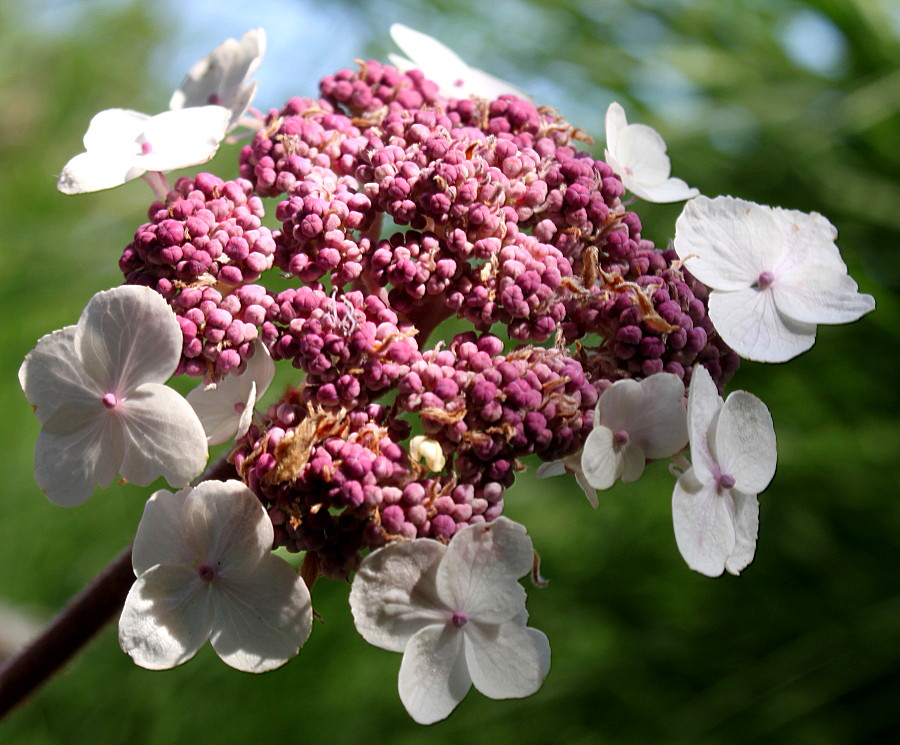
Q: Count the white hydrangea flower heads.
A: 11